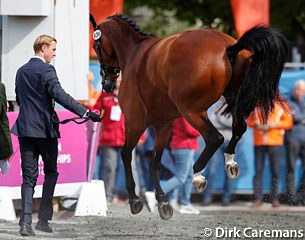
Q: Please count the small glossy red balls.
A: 0